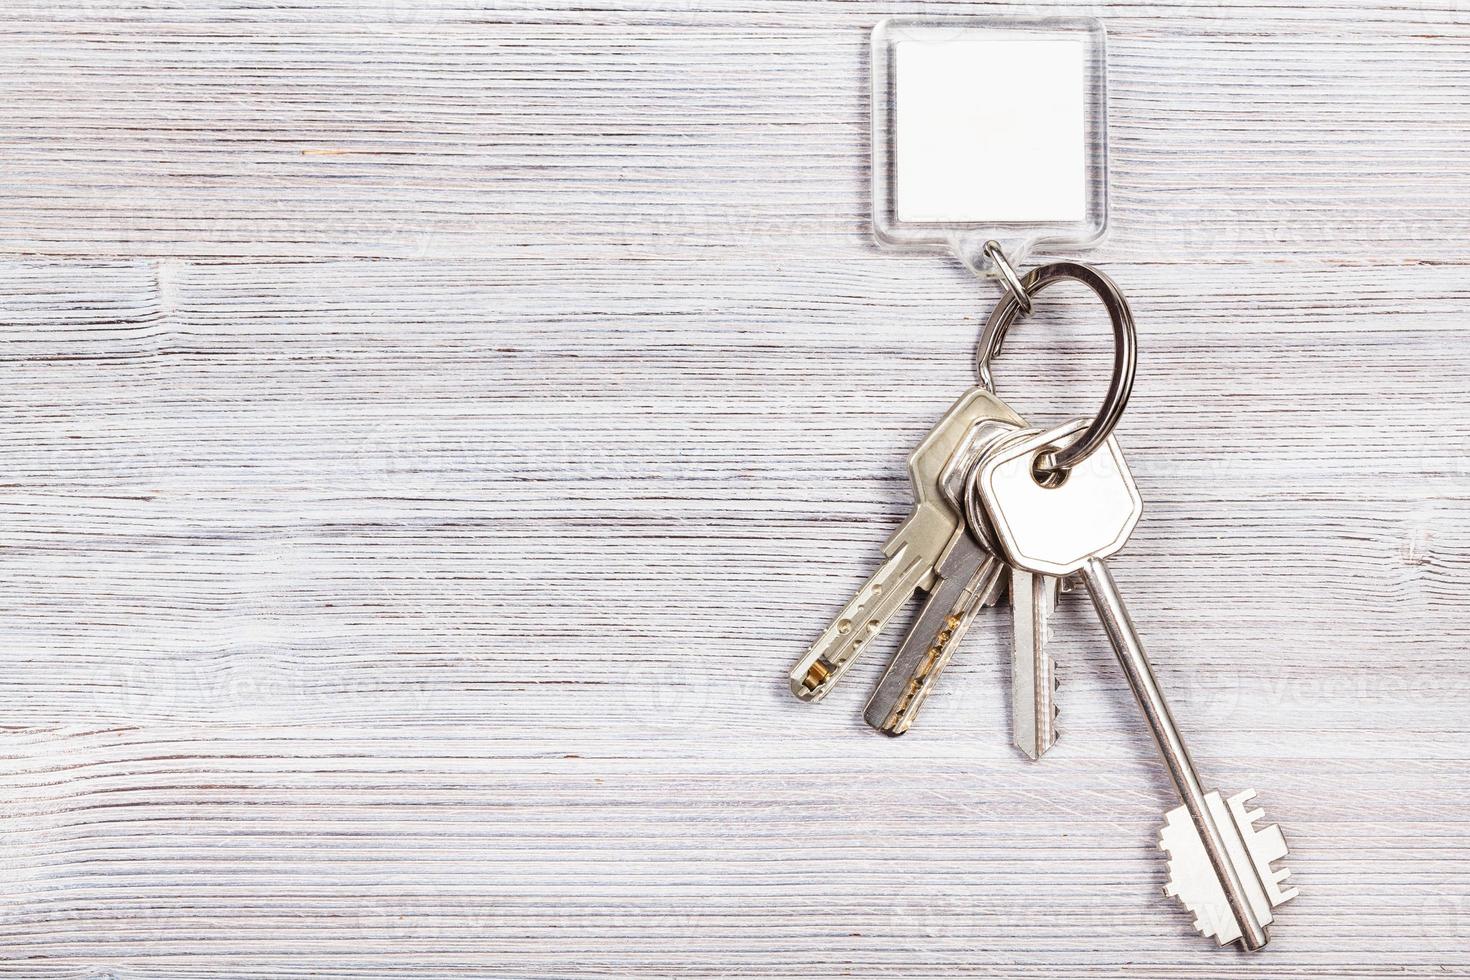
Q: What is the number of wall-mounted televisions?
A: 0